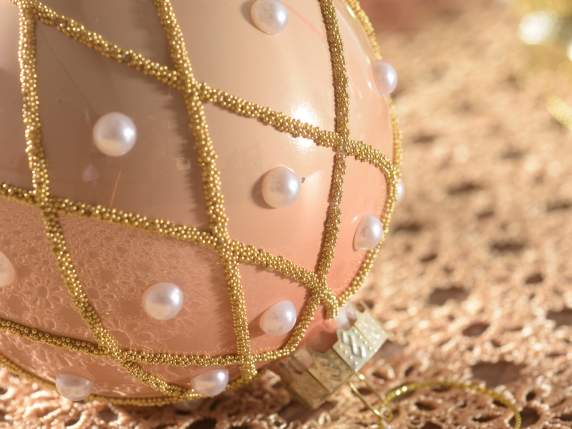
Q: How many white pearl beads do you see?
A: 11